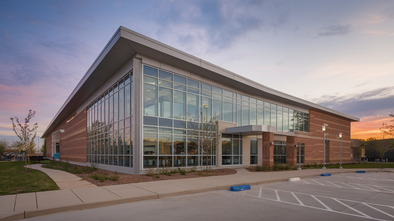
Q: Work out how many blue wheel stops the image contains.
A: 3